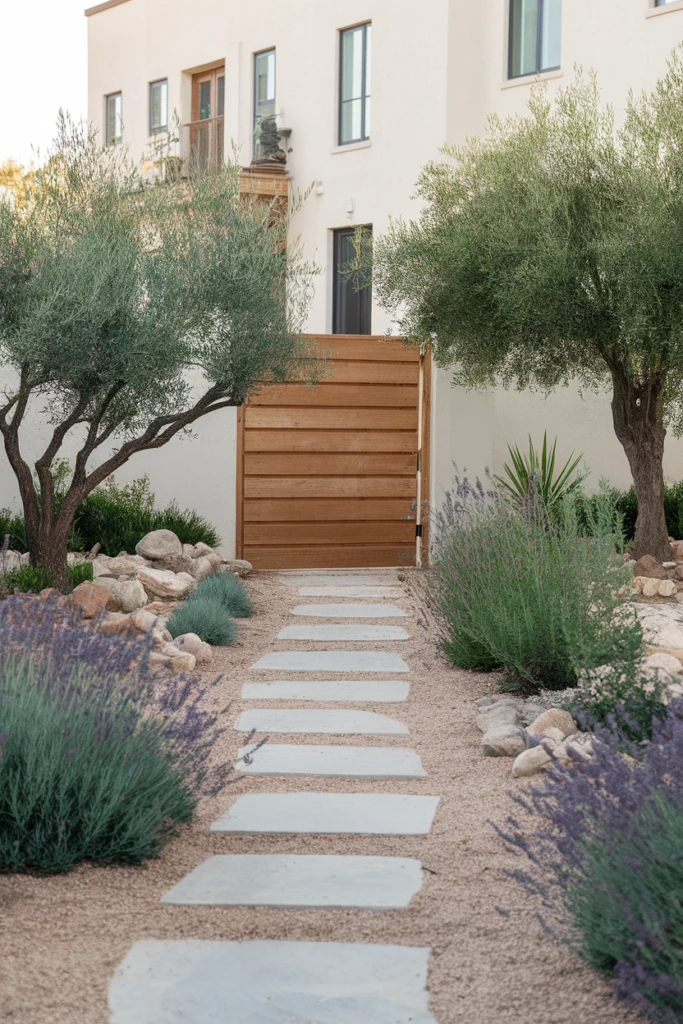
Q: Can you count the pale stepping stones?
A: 11